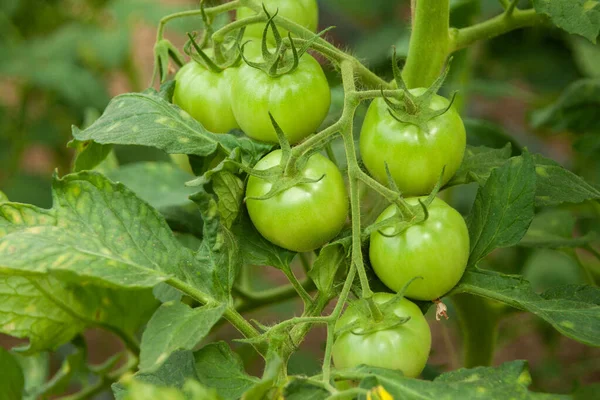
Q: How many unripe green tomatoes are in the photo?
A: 7